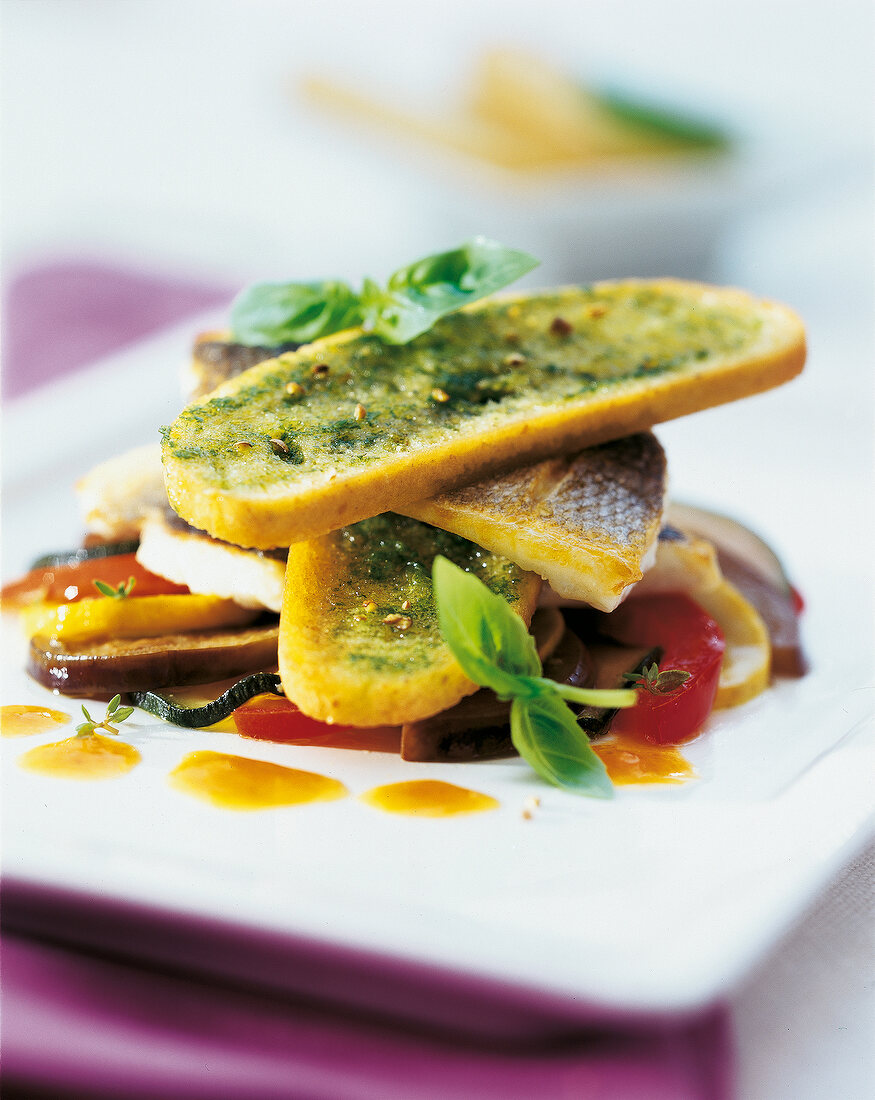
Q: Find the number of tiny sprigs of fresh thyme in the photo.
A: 3